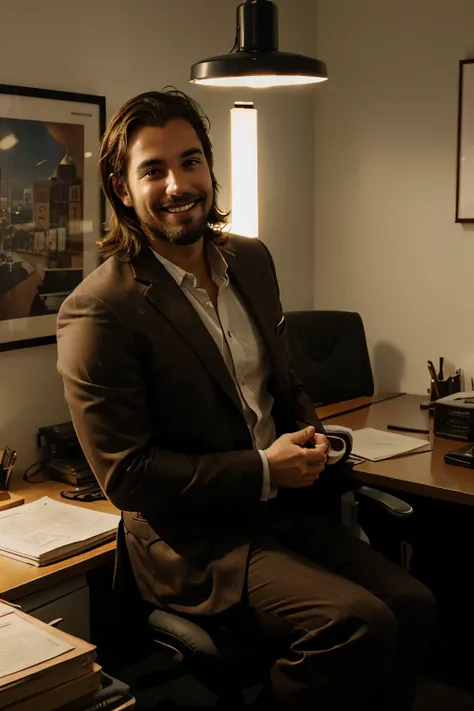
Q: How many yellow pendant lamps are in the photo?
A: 0